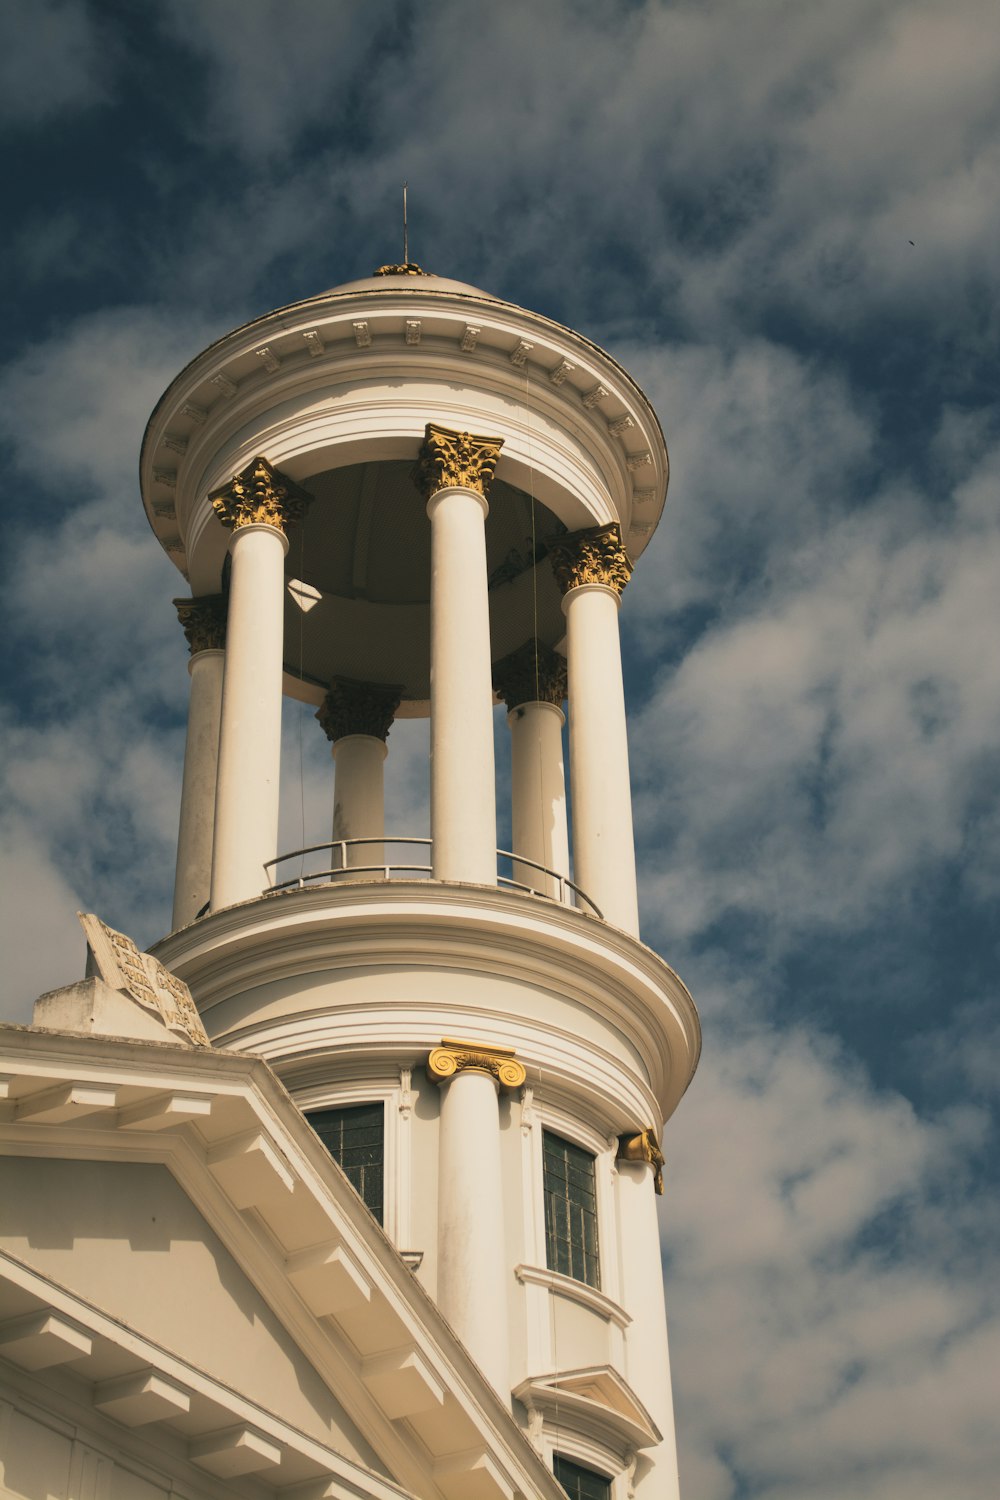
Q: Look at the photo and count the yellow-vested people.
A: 0